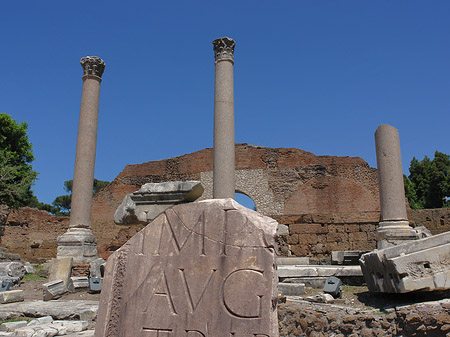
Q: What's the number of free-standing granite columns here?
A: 3